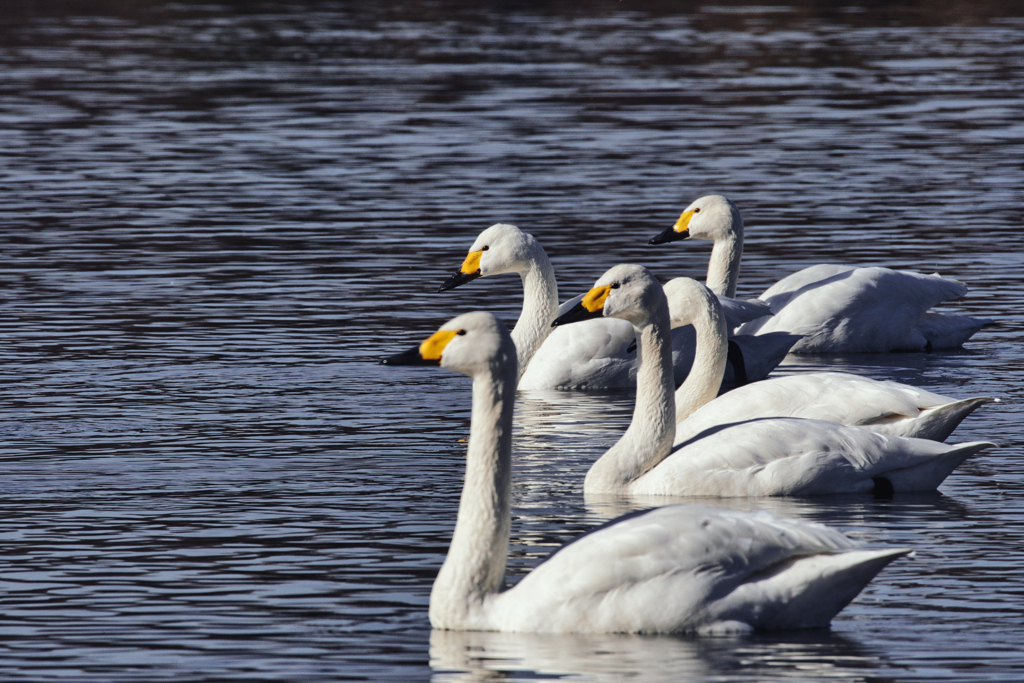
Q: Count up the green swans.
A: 0